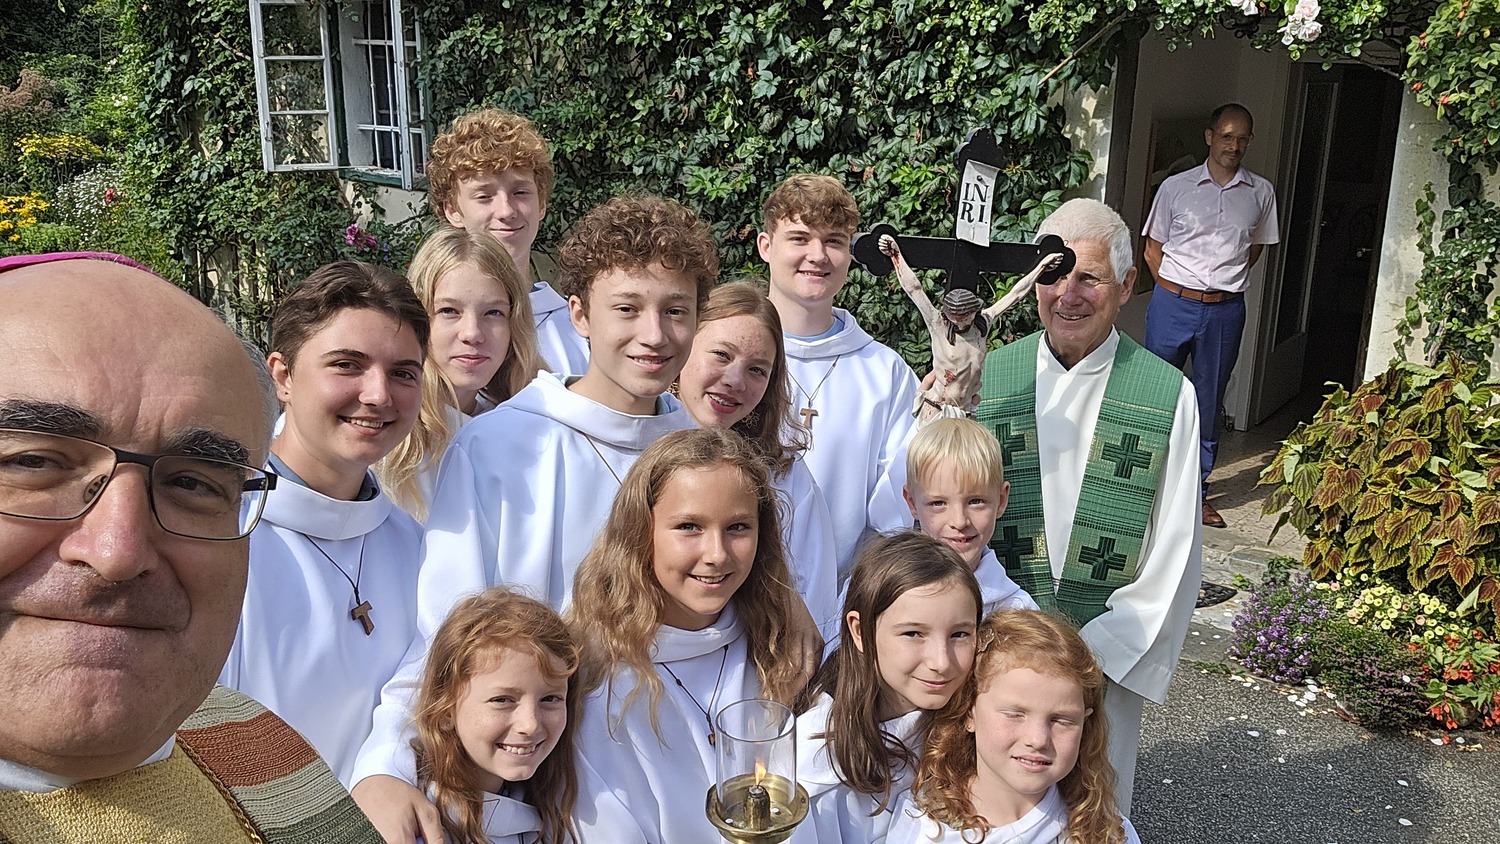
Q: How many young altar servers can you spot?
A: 11